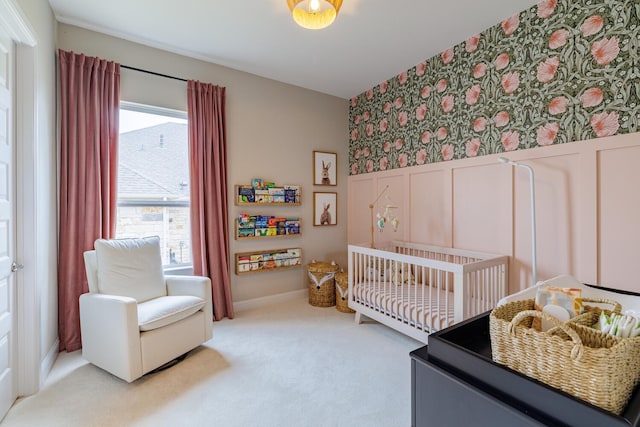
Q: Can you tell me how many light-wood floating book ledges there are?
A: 3